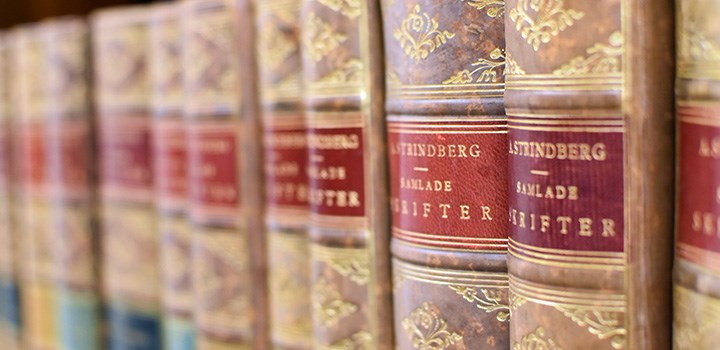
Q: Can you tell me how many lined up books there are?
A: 11